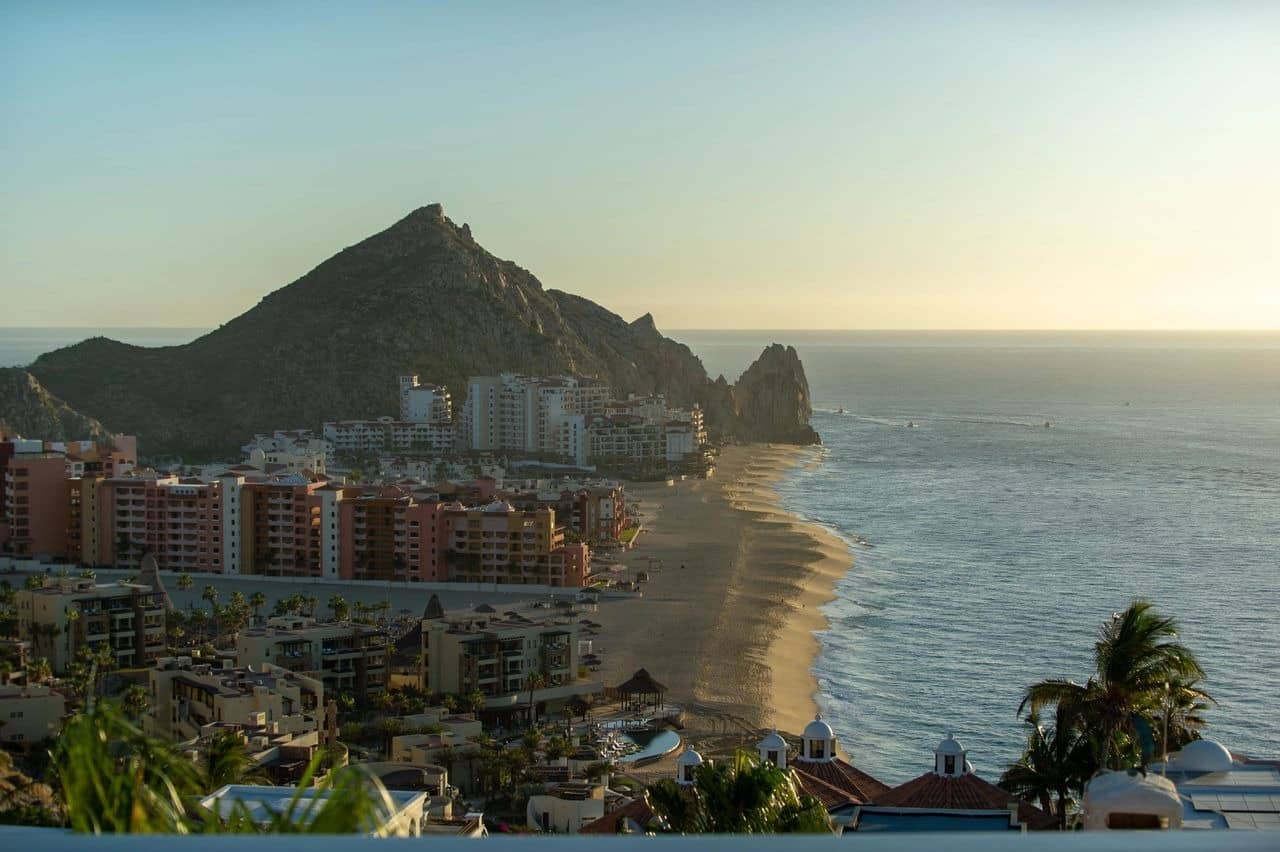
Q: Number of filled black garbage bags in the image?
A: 0